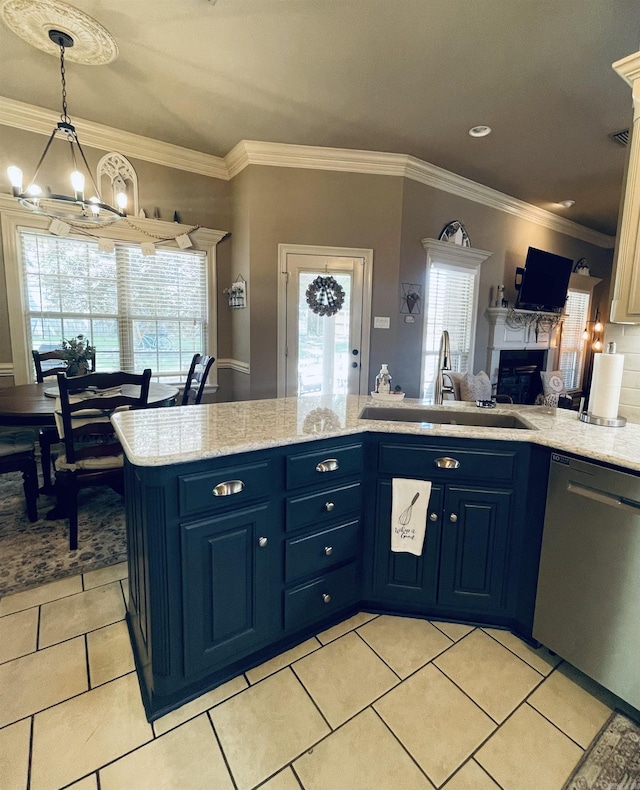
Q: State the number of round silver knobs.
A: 6